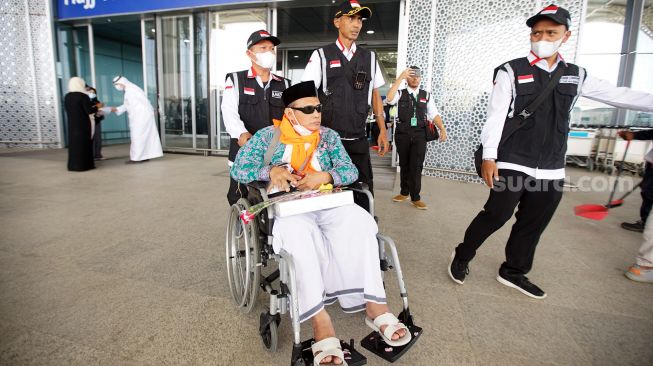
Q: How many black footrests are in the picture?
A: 2